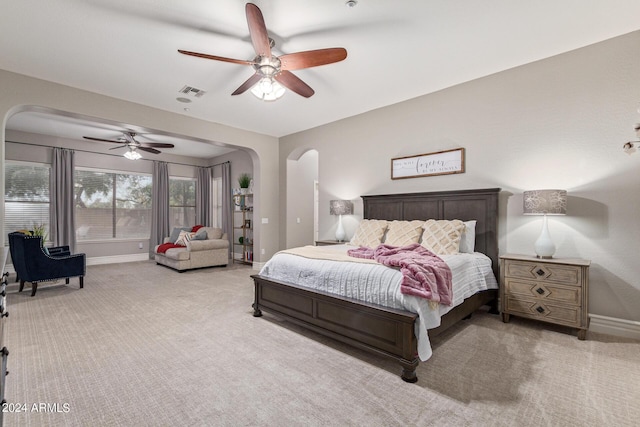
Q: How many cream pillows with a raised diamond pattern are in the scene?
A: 3